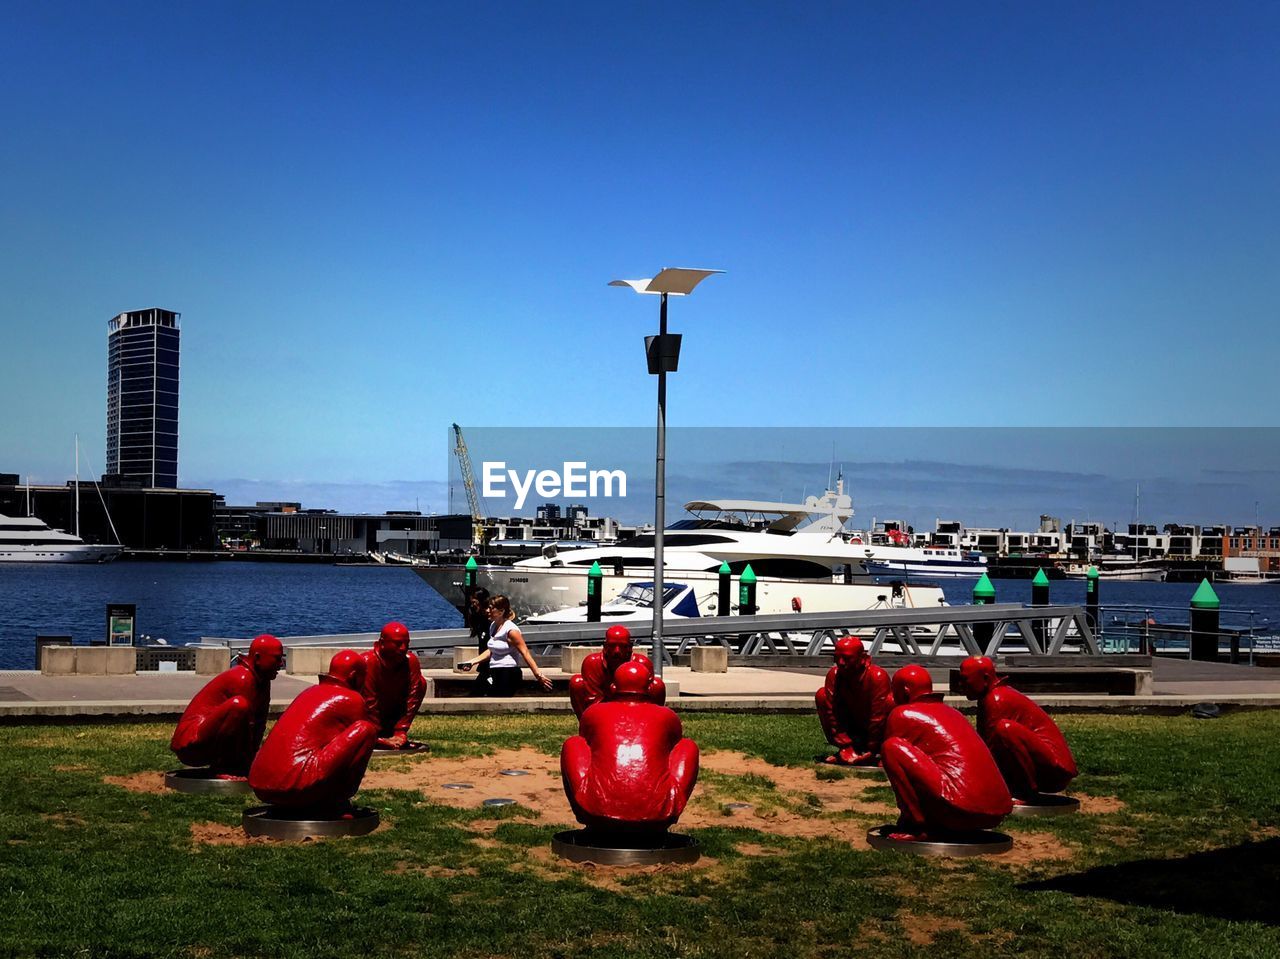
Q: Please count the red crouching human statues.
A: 8